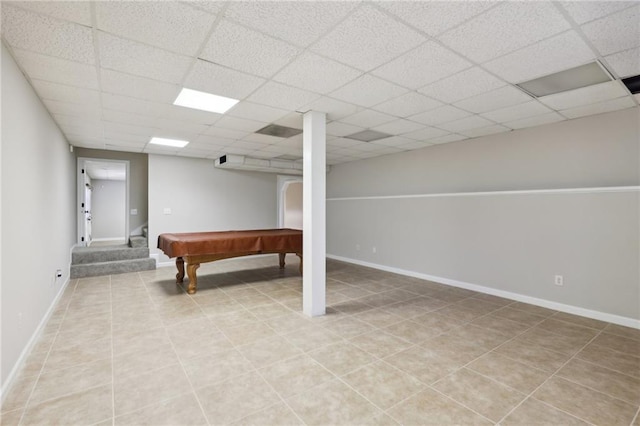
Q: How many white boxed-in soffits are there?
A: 1